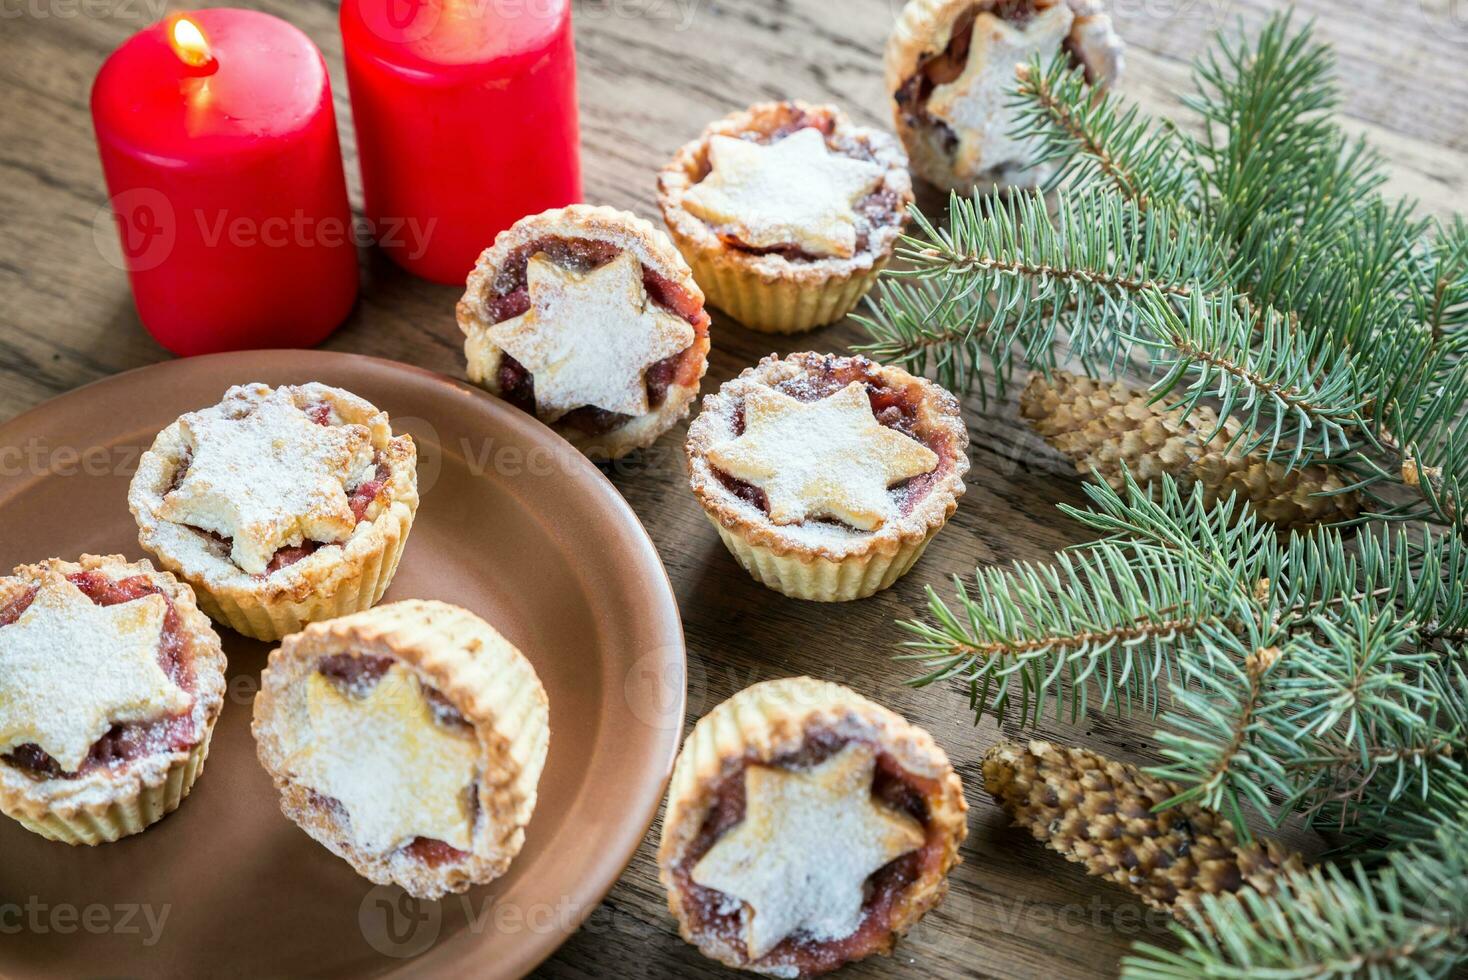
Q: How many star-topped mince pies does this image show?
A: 8